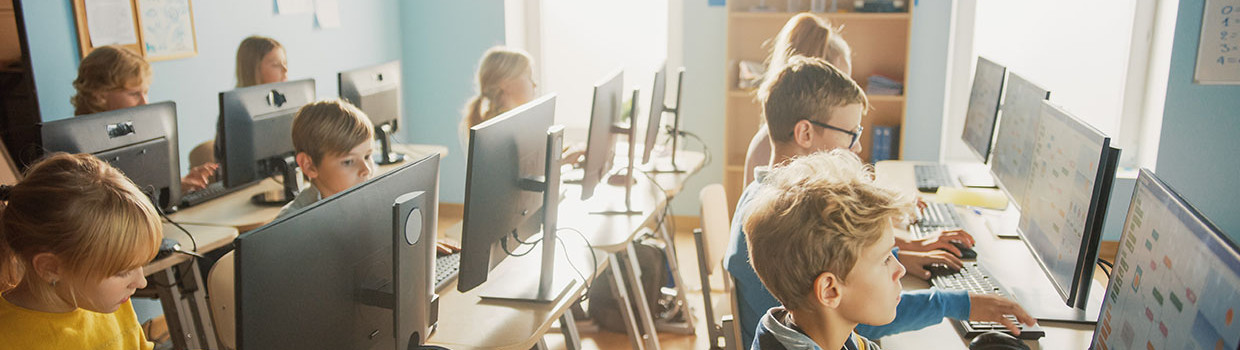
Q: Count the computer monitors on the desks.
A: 11